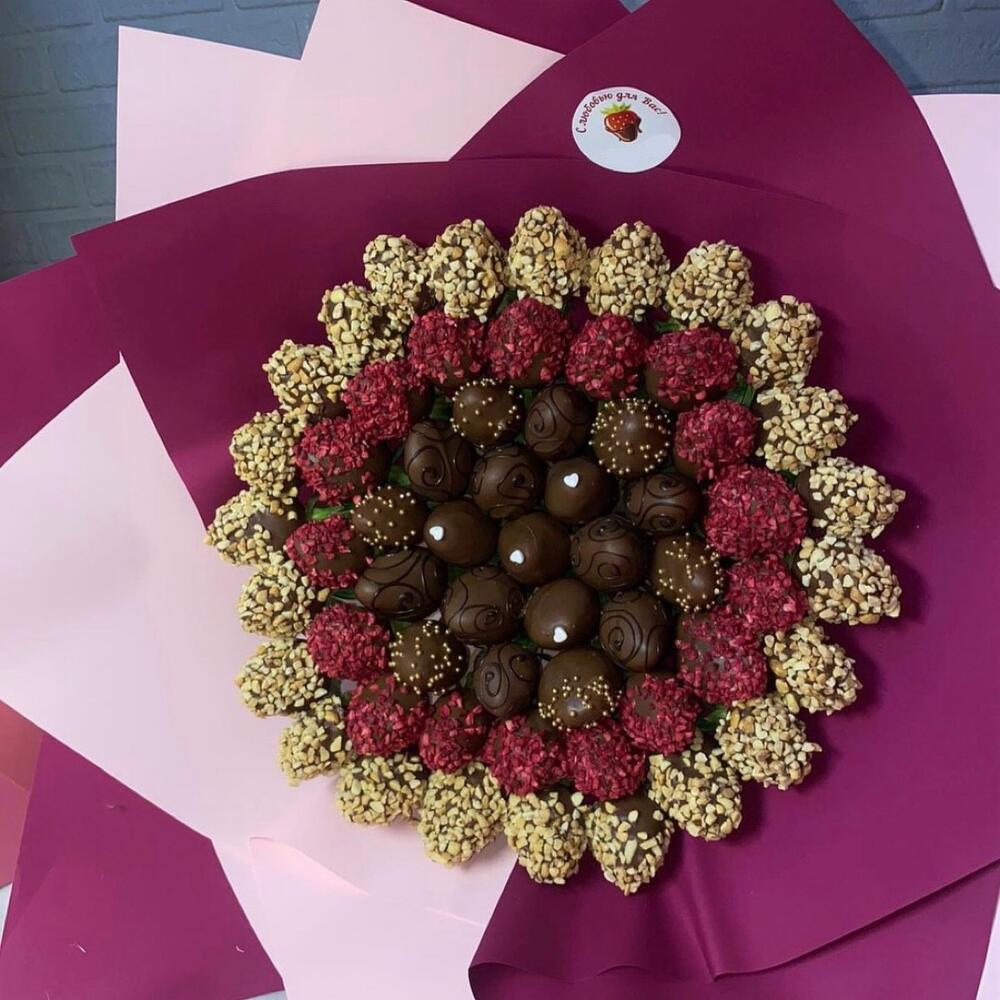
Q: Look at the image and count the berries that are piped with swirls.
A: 9